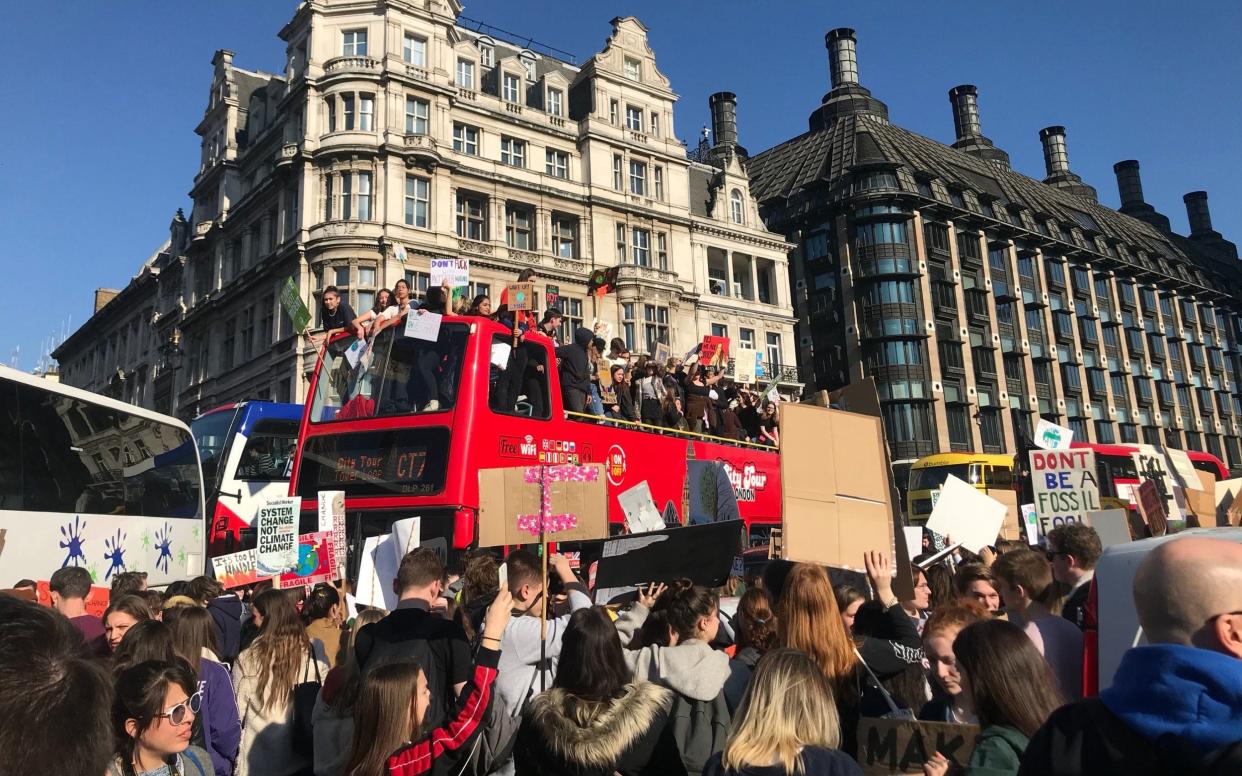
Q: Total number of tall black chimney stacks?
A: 6